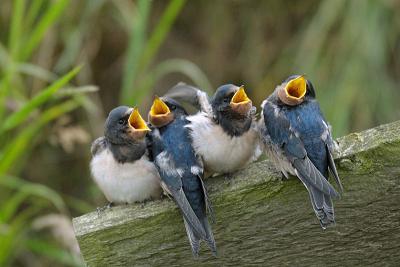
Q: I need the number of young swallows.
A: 4